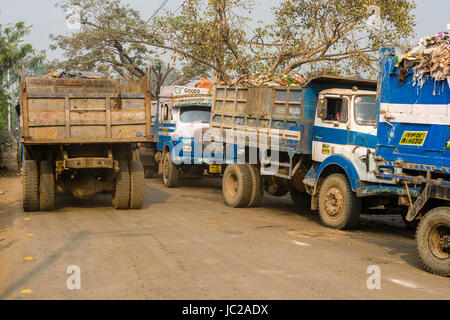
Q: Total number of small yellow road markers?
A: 4